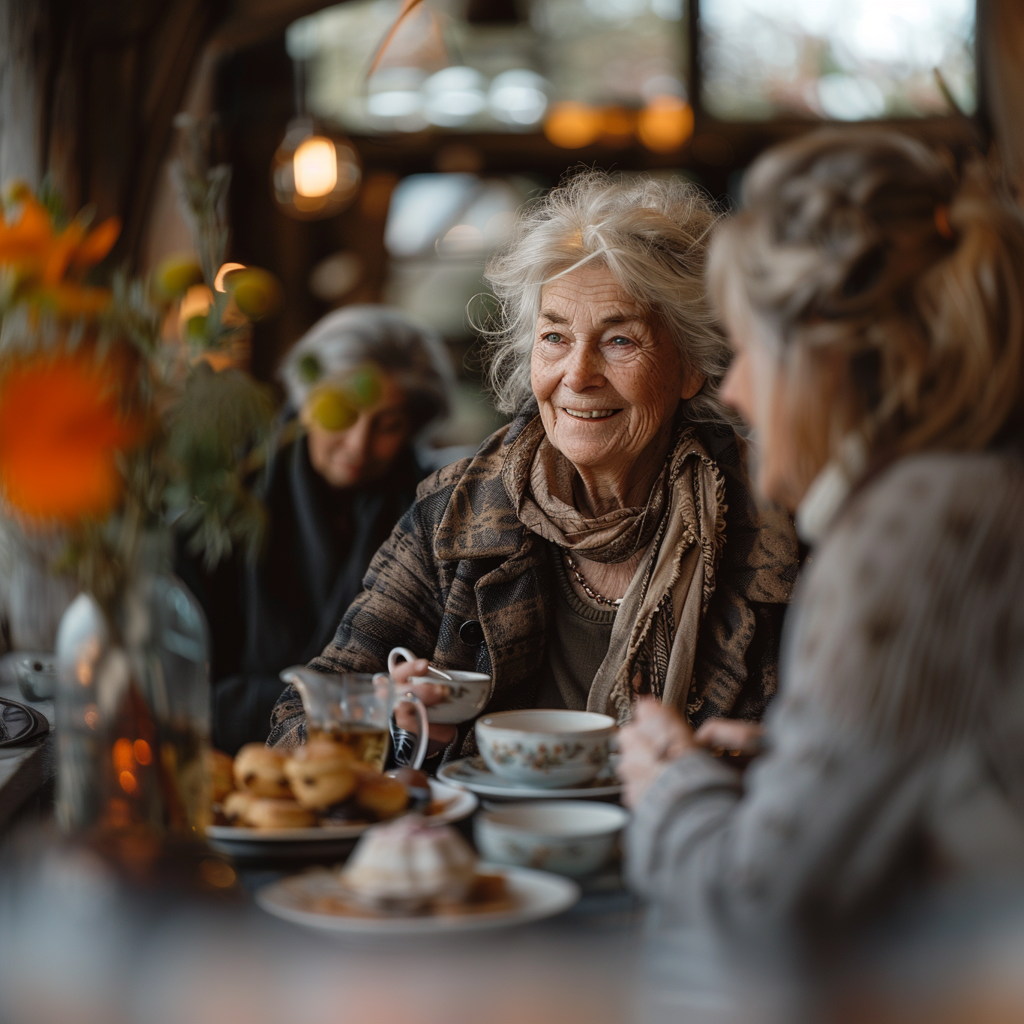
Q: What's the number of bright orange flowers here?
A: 2